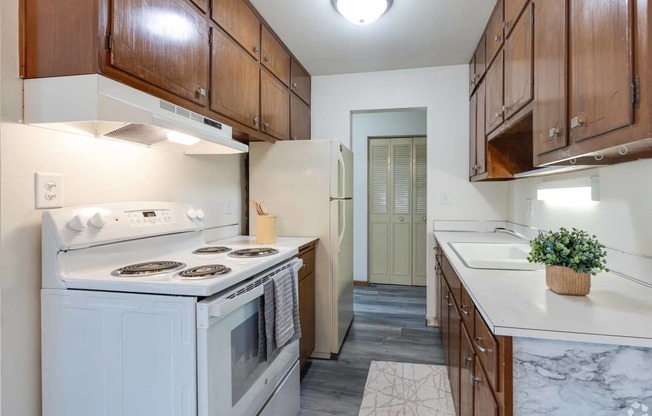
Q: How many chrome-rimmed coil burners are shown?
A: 4